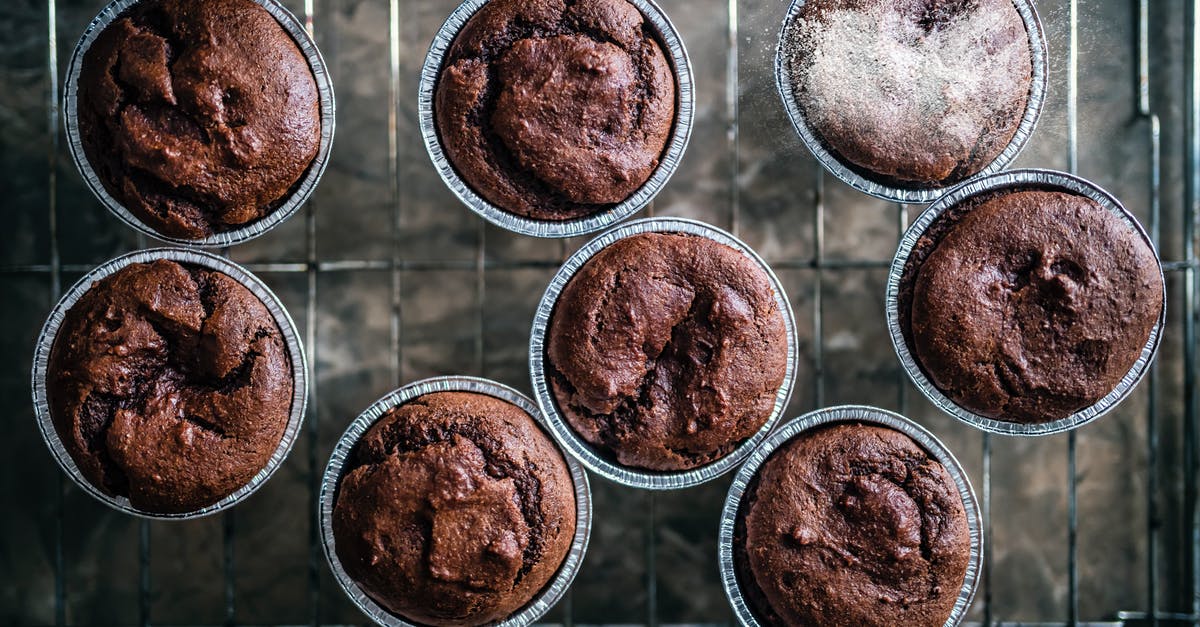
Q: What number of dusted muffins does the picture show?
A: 1